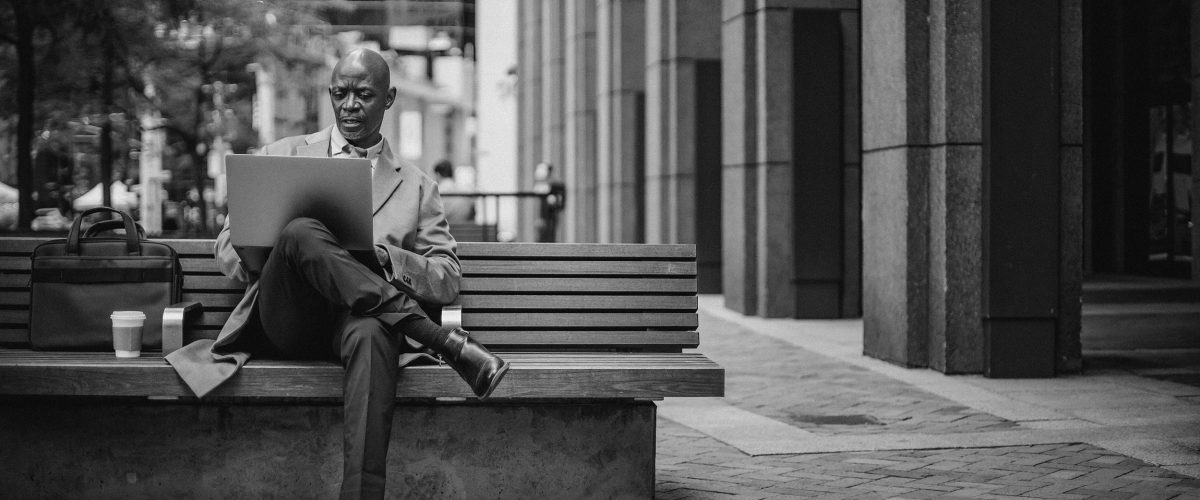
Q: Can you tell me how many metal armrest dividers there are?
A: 2